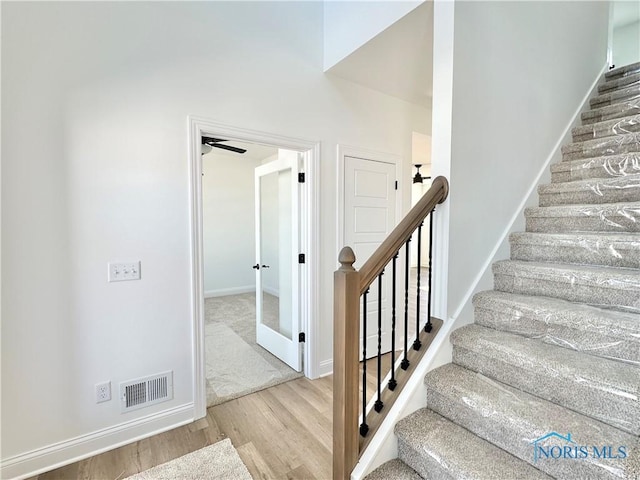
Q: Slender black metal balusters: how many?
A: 6